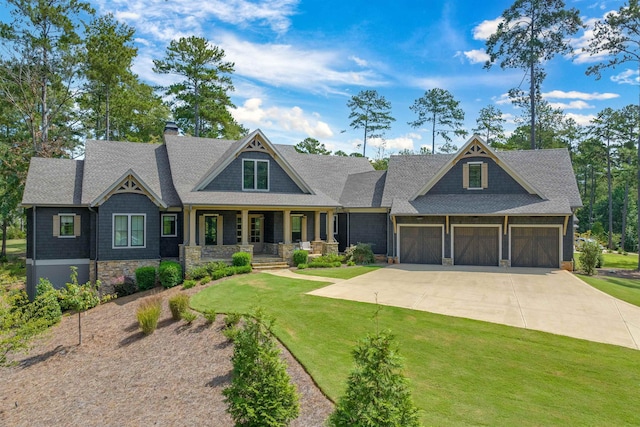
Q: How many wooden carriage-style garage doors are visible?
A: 3